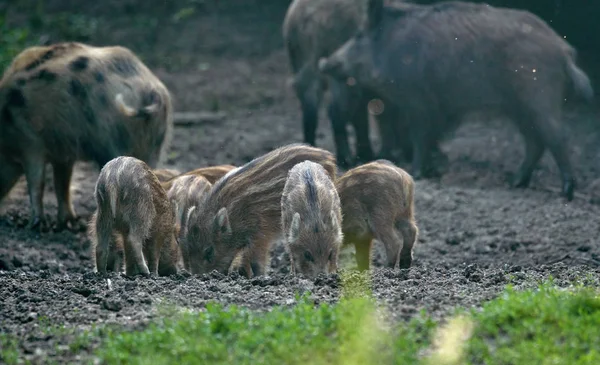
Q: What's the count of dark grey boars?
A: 2